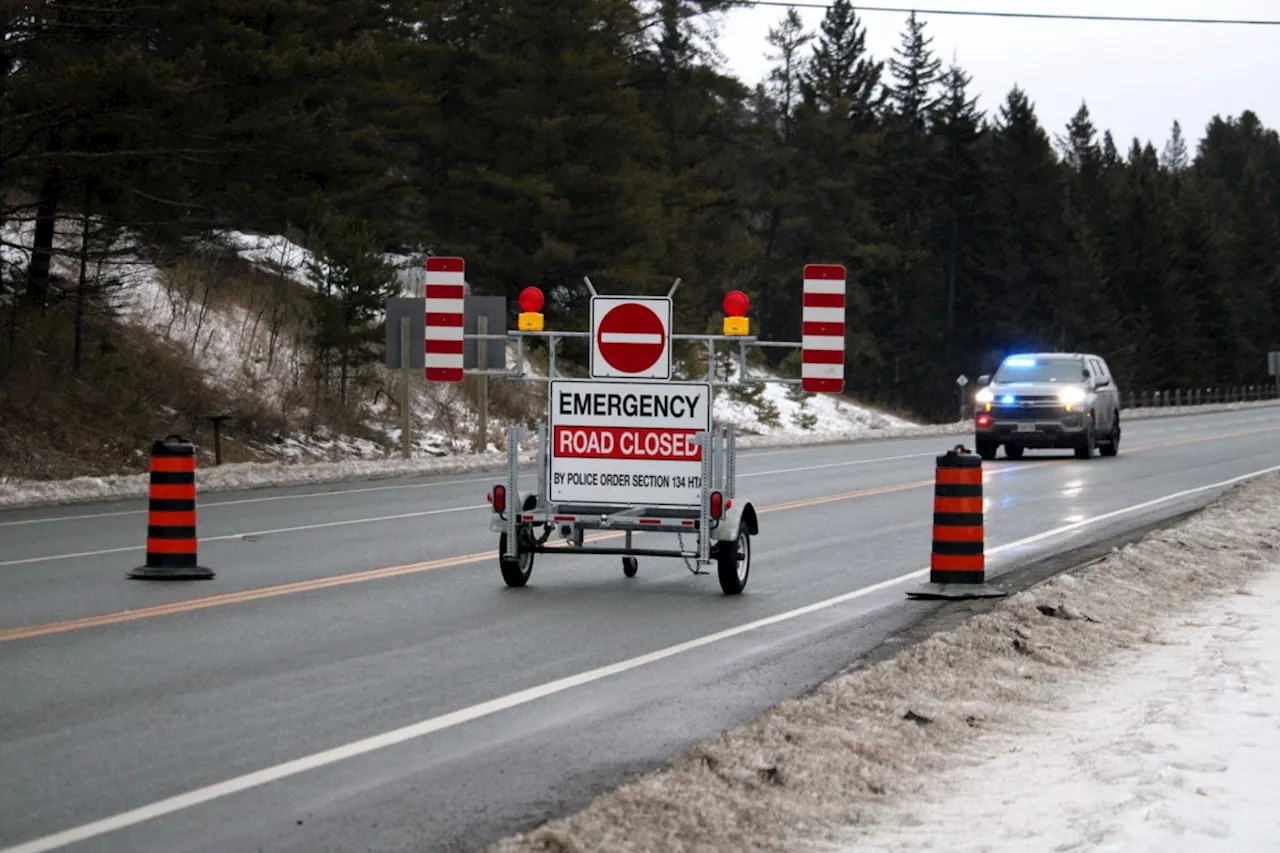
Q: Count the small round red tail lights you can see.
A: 2